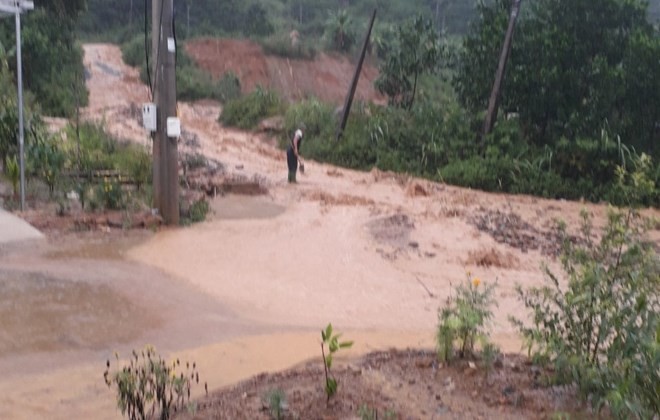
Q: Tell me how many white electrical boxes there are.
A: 2